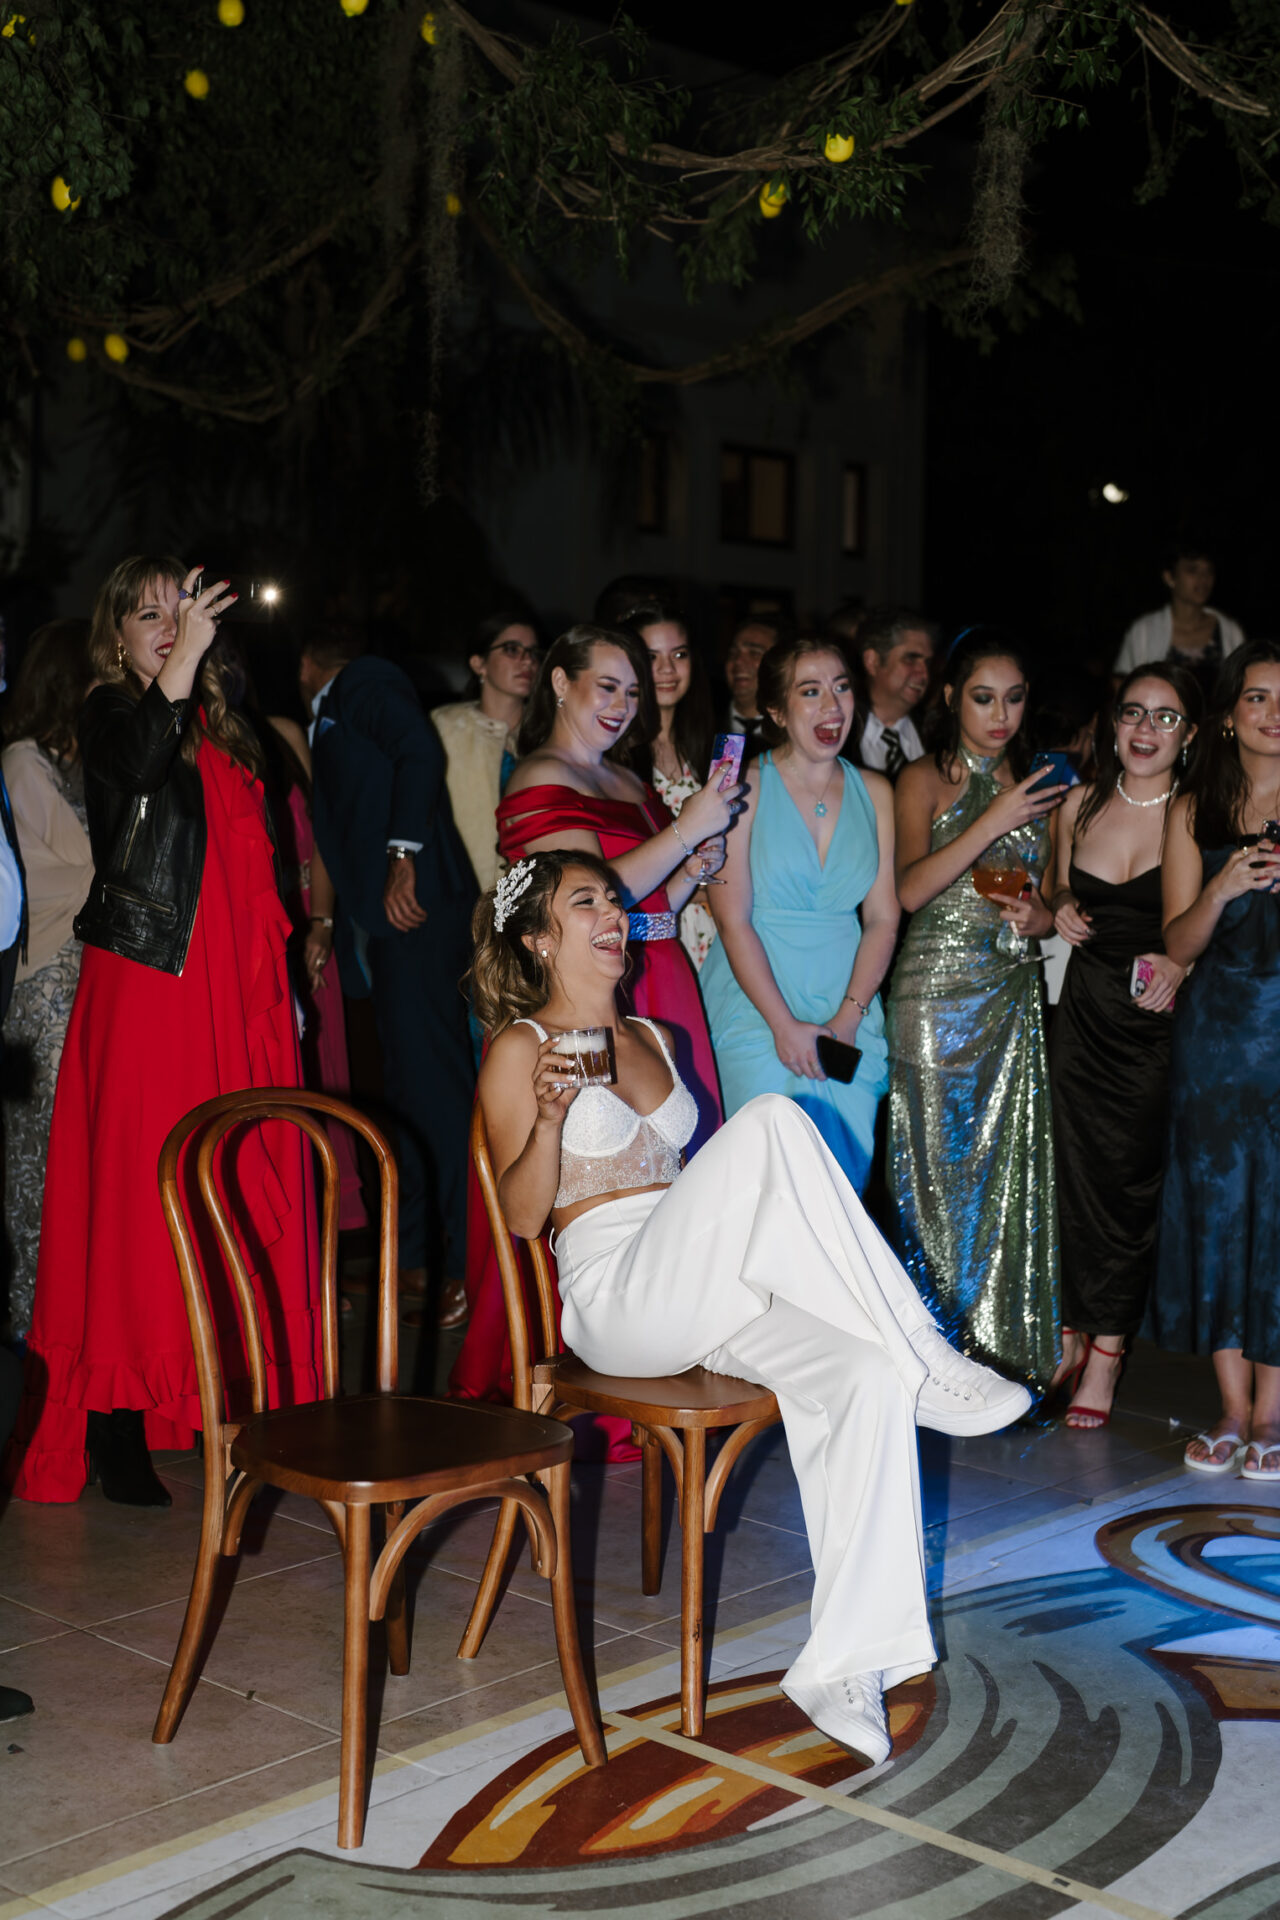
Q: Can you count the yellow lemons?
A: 12